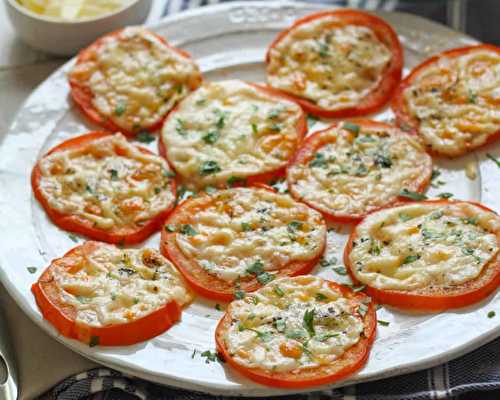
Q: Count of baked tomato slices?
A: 10